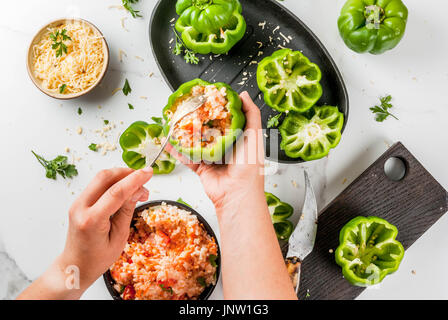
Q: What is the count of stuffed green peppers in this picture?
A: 1